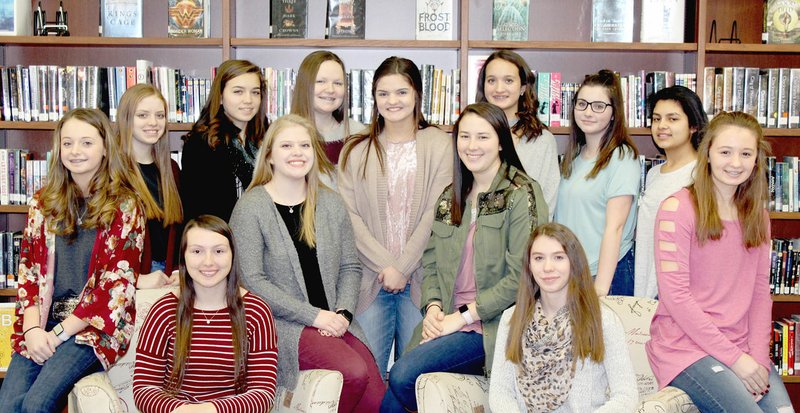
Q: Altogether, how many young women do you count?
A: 13